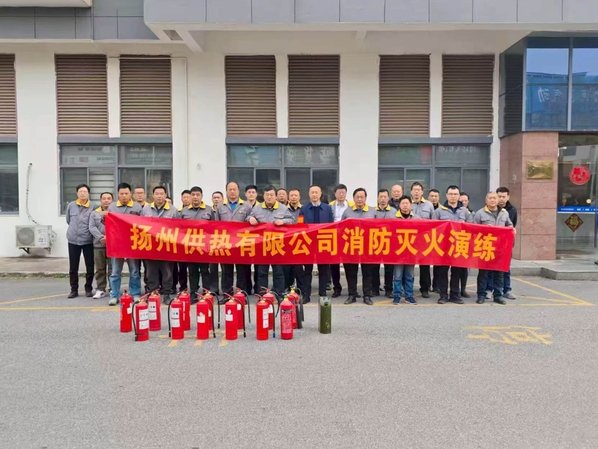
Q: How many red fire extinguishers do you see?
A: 13